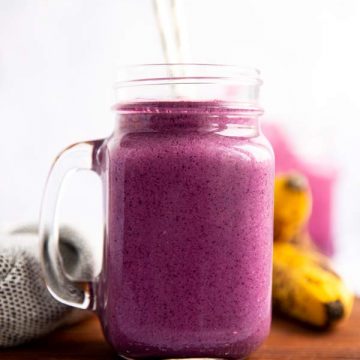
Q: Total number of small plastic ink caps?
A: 0